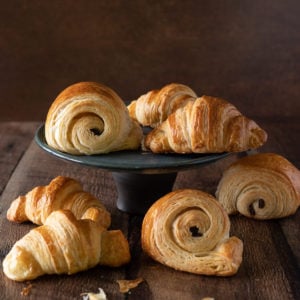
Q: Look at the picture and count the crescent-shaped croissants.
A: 4